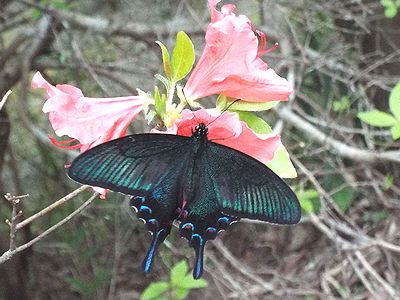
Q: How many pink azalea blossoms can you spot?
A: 3